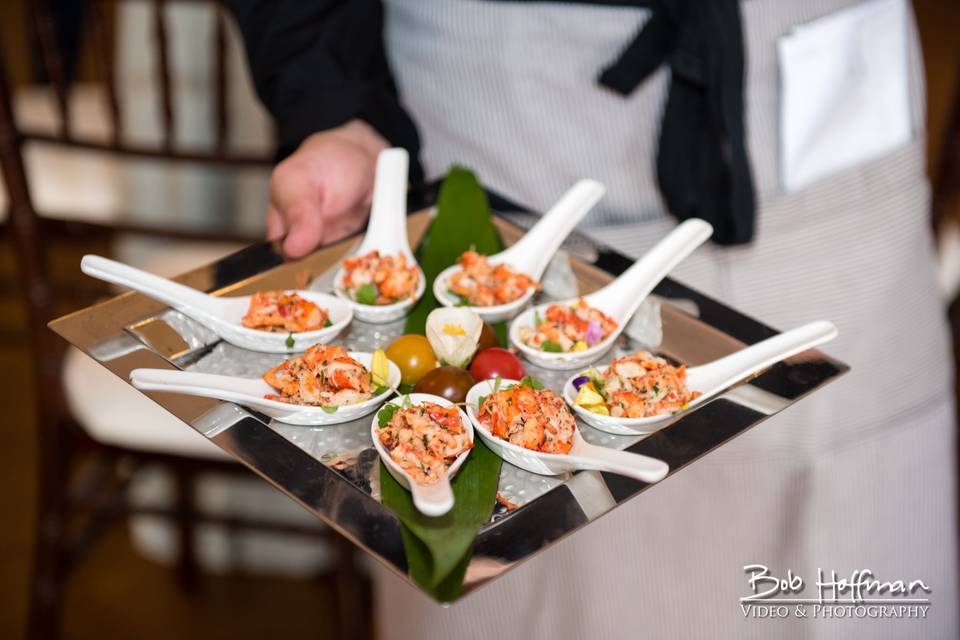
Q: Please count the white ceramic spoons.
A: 8